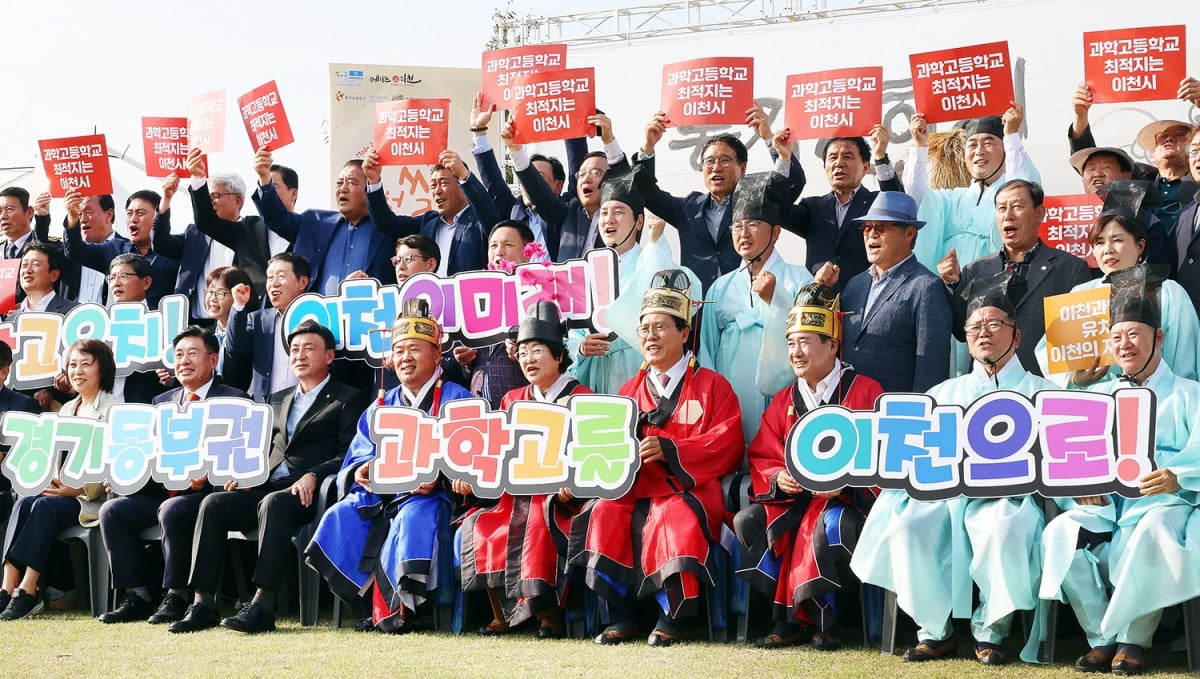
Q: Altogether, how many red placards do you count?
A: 13